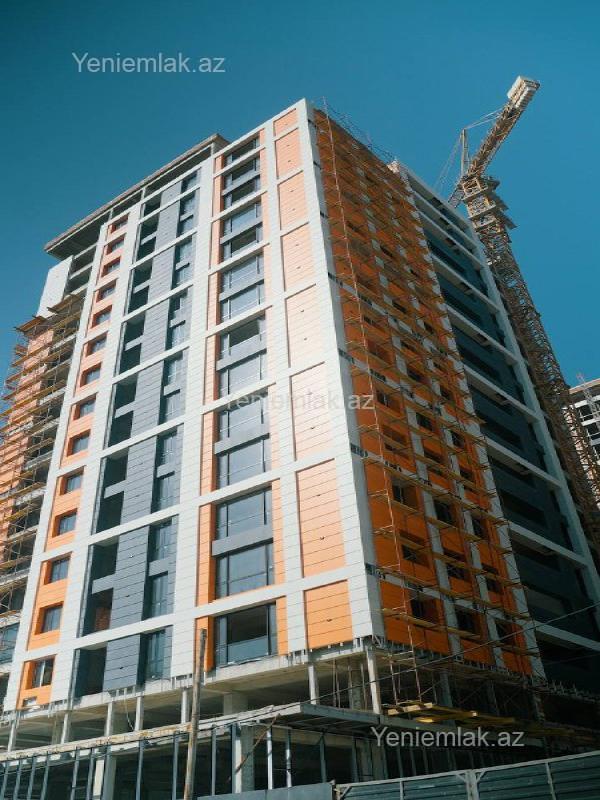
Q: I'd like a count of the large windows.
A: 14